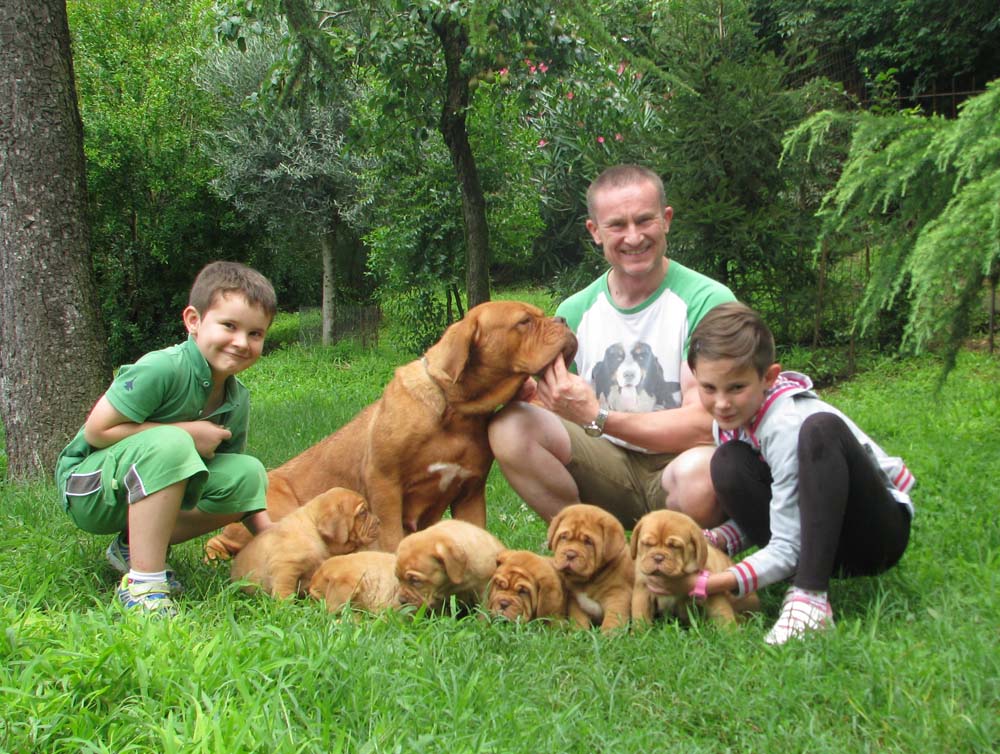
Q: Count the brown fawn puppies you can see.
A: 6